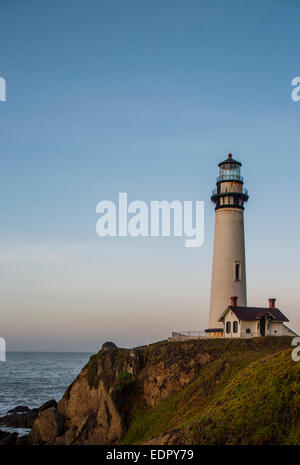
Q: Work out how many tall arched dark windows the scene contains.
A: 2